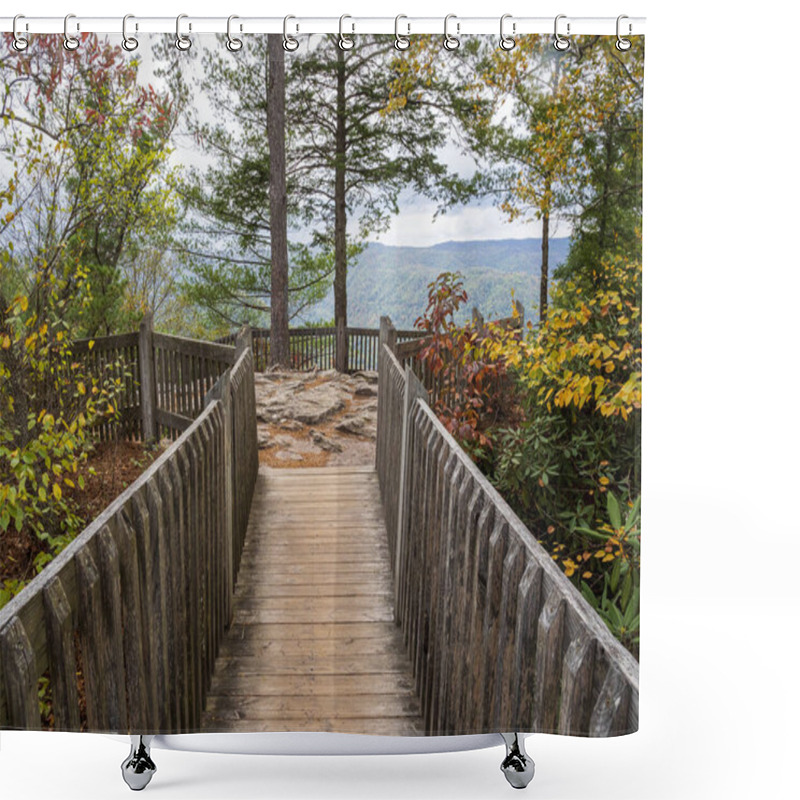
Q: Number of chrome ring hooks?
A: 12